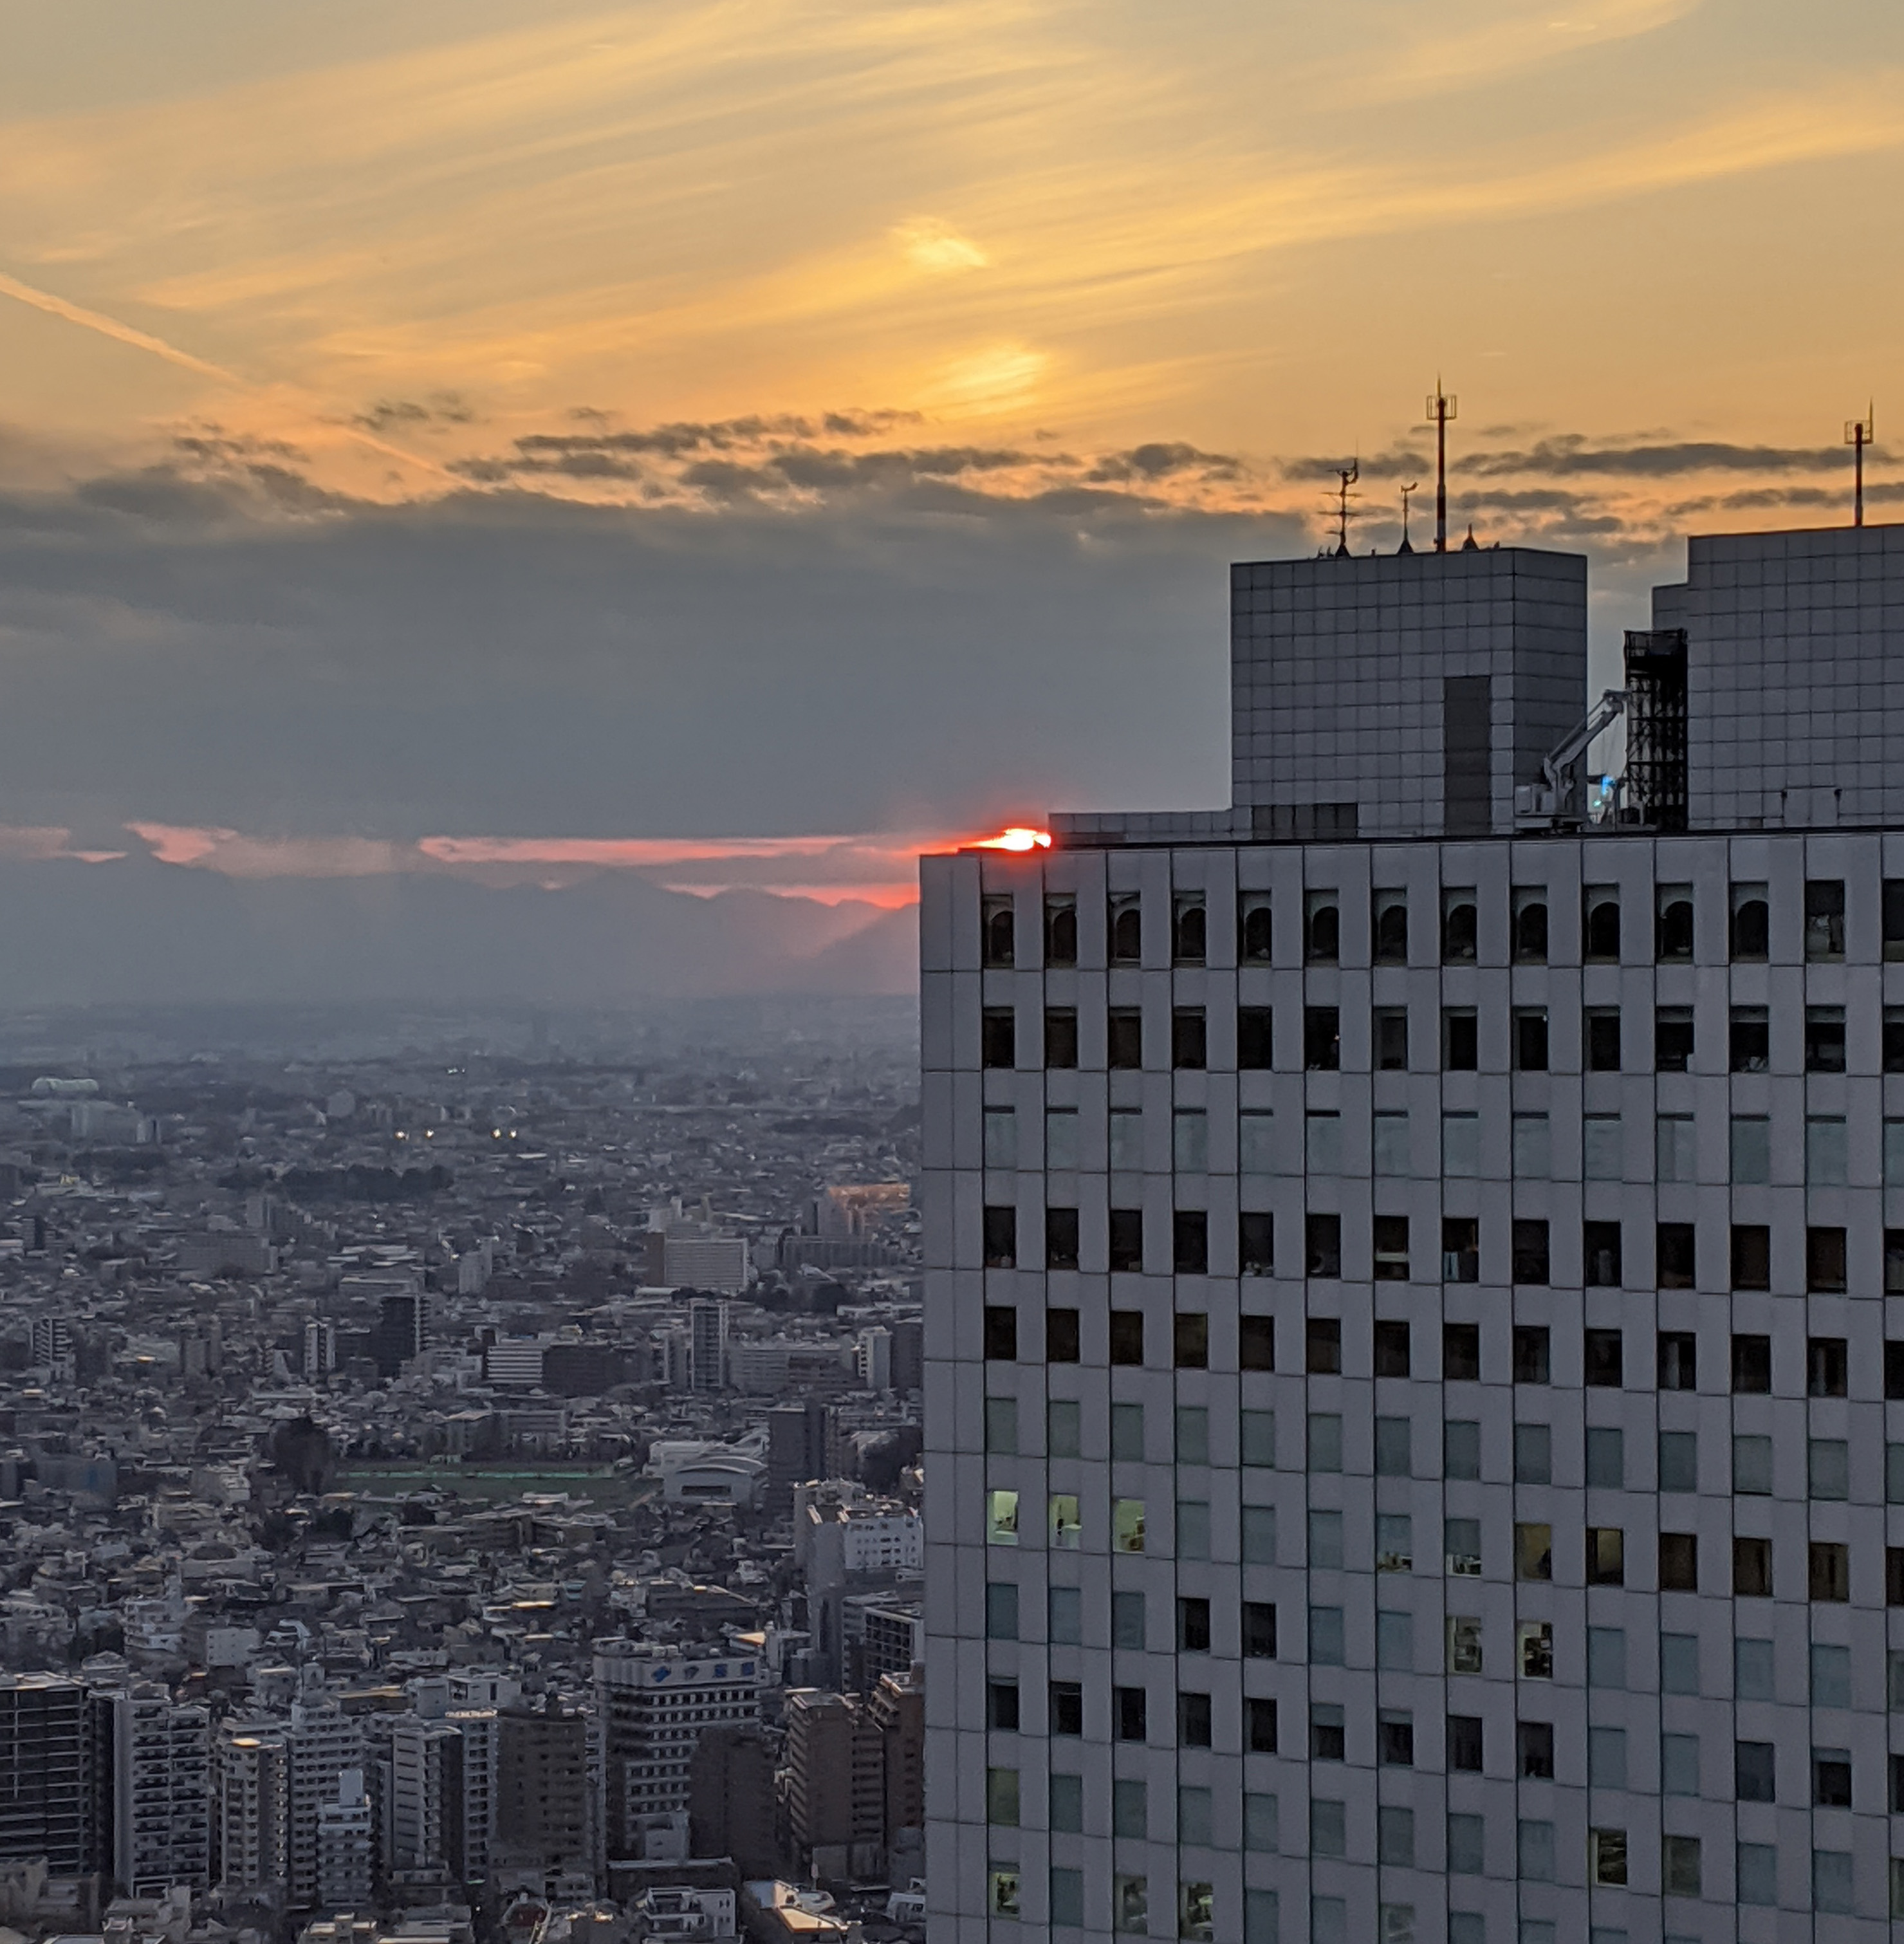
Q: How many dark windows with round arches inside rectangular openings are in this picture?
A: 12